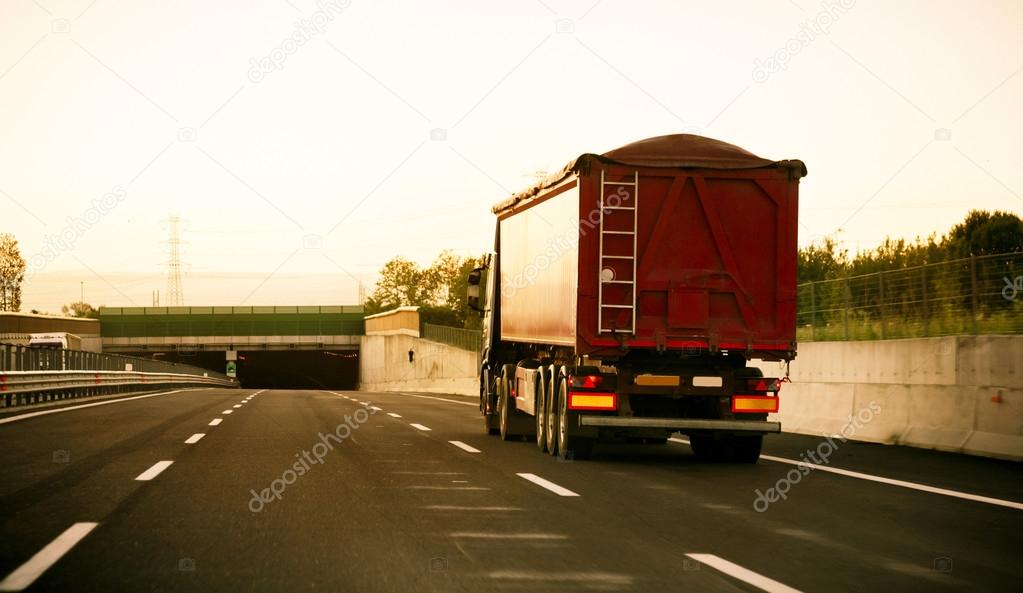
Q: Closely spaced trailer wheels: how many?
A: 3